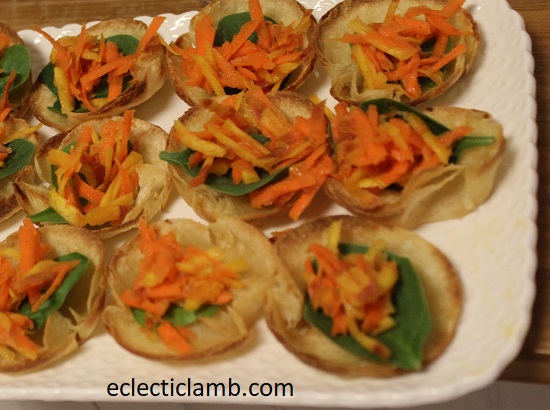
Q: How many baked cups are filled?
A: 11